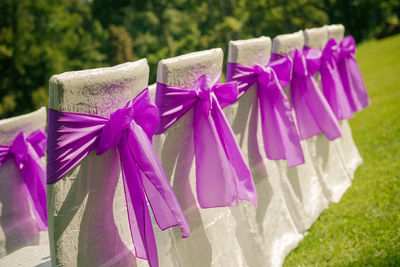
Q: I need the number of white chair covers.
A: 7